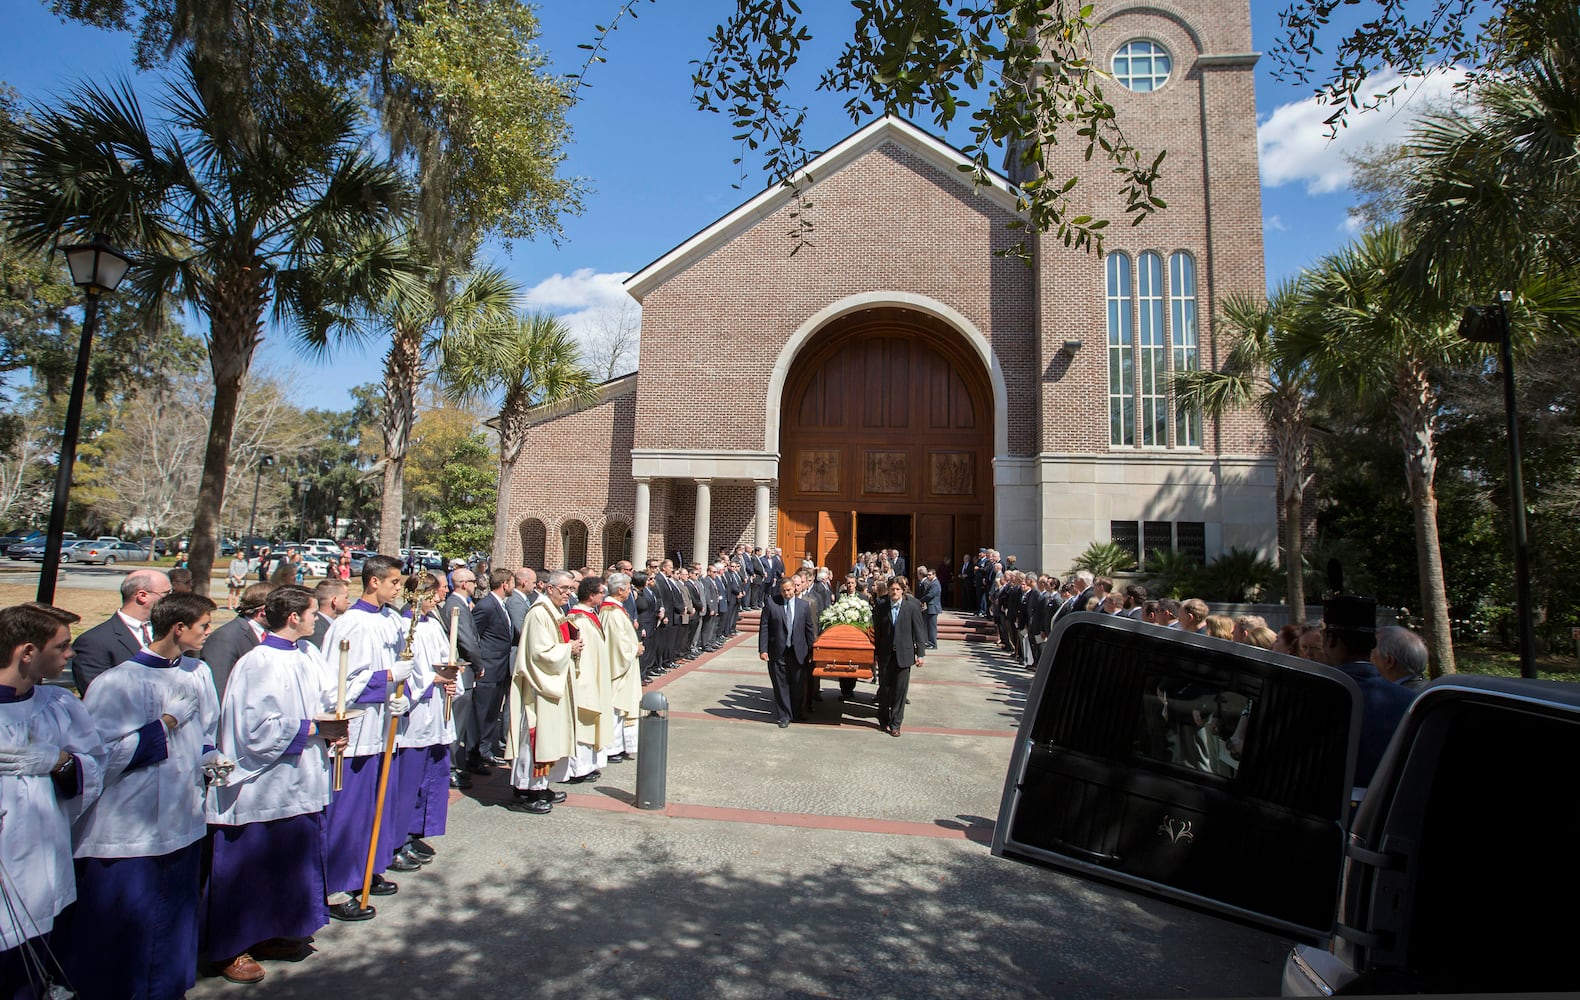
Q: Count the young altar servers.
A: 5